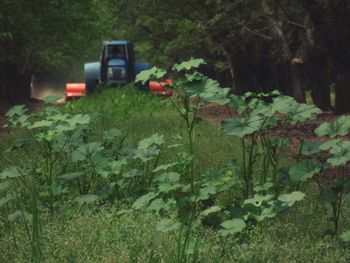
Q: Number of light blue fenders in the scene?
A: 2